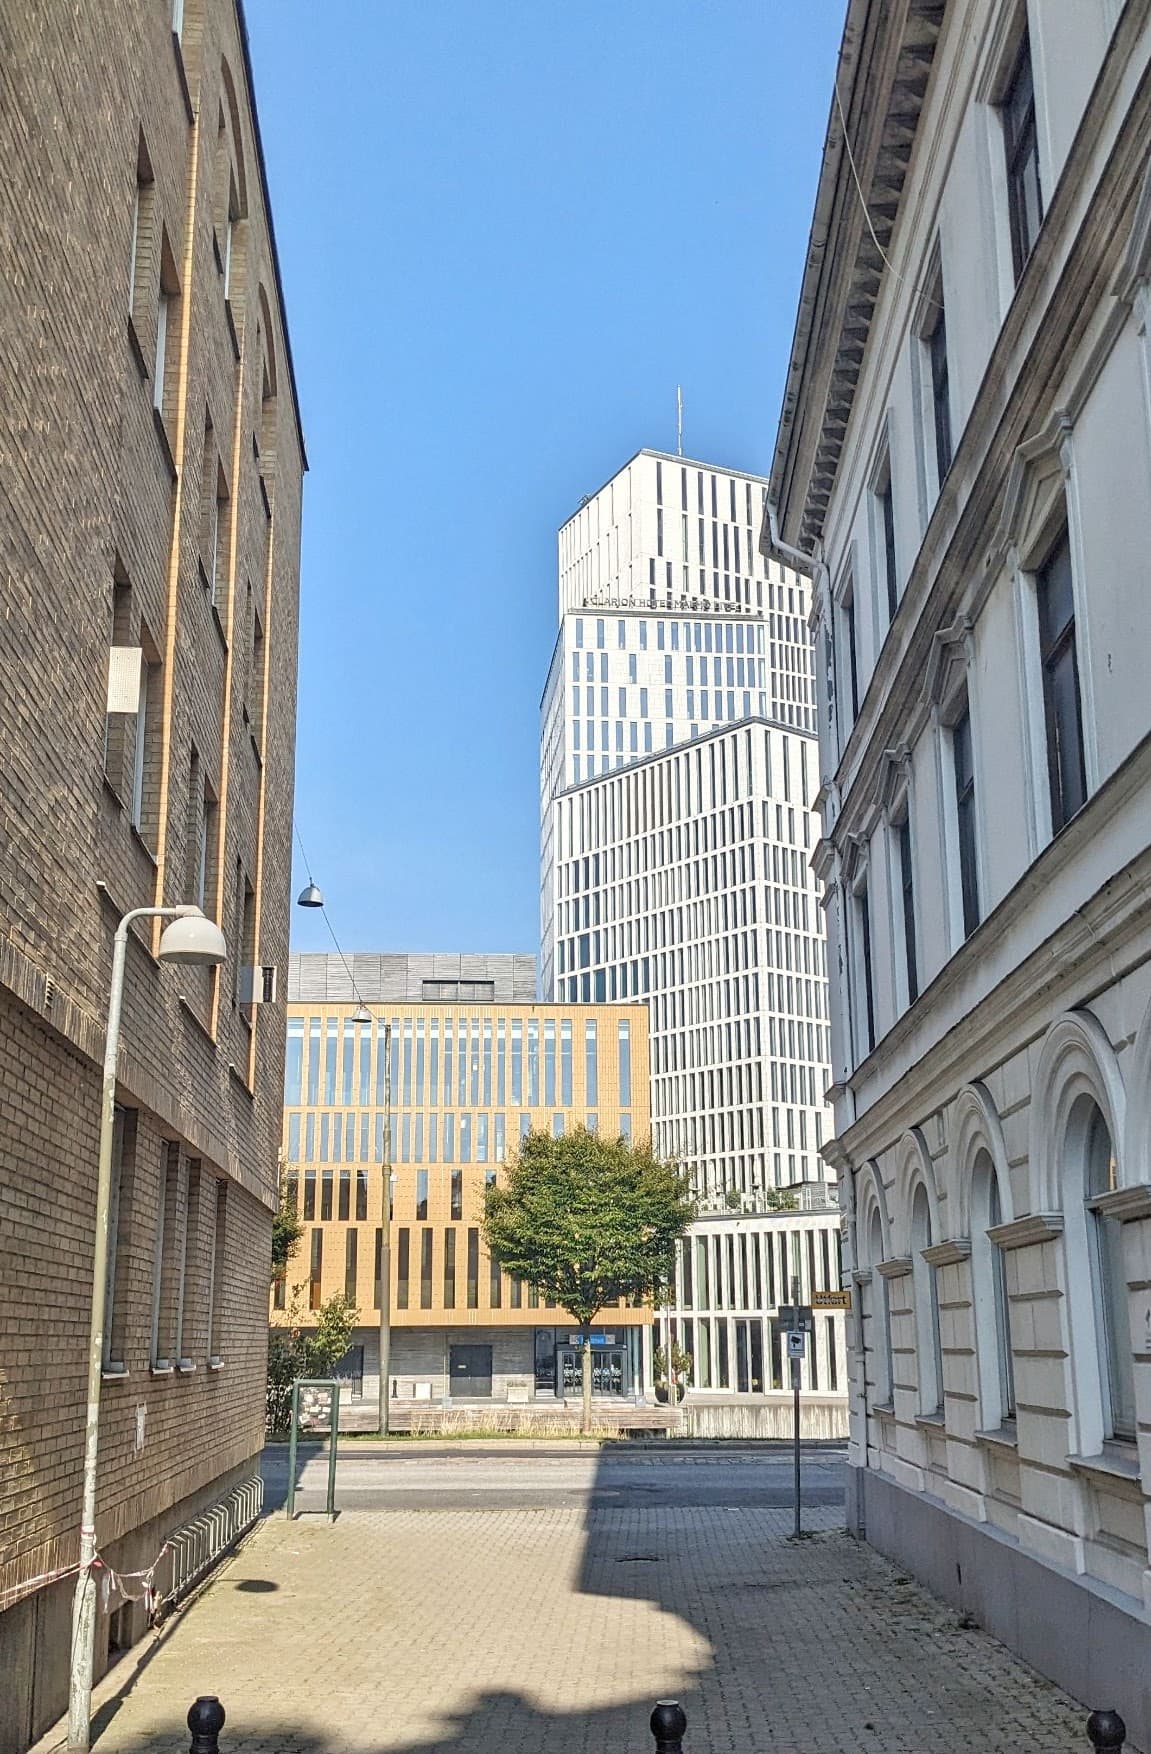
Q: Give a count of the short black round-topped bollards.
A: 3